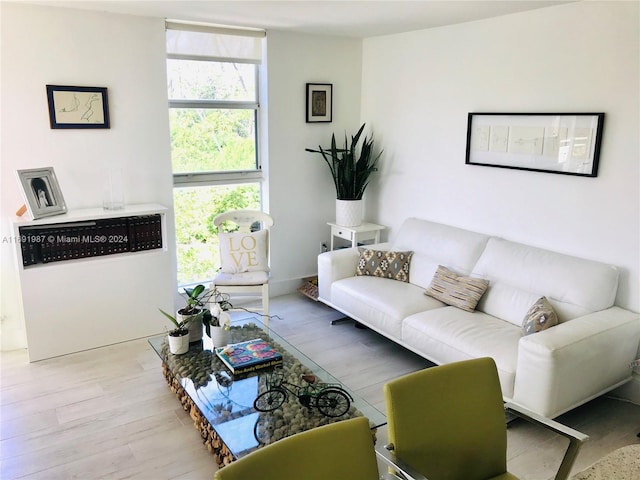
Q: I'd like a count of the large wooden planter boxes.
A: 0